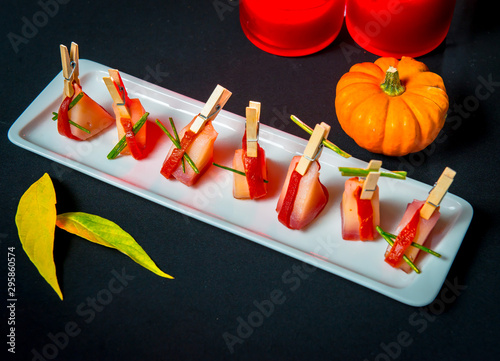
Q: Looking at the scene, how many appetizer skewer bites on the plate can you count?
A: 7